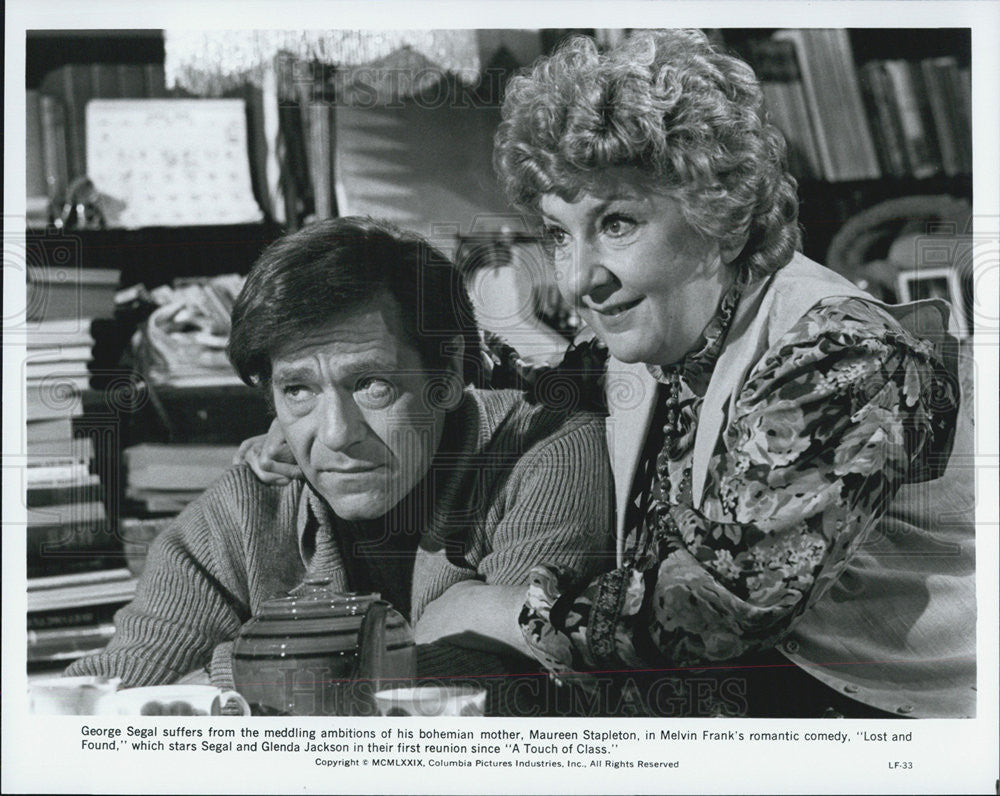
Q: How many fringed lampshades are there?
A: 1